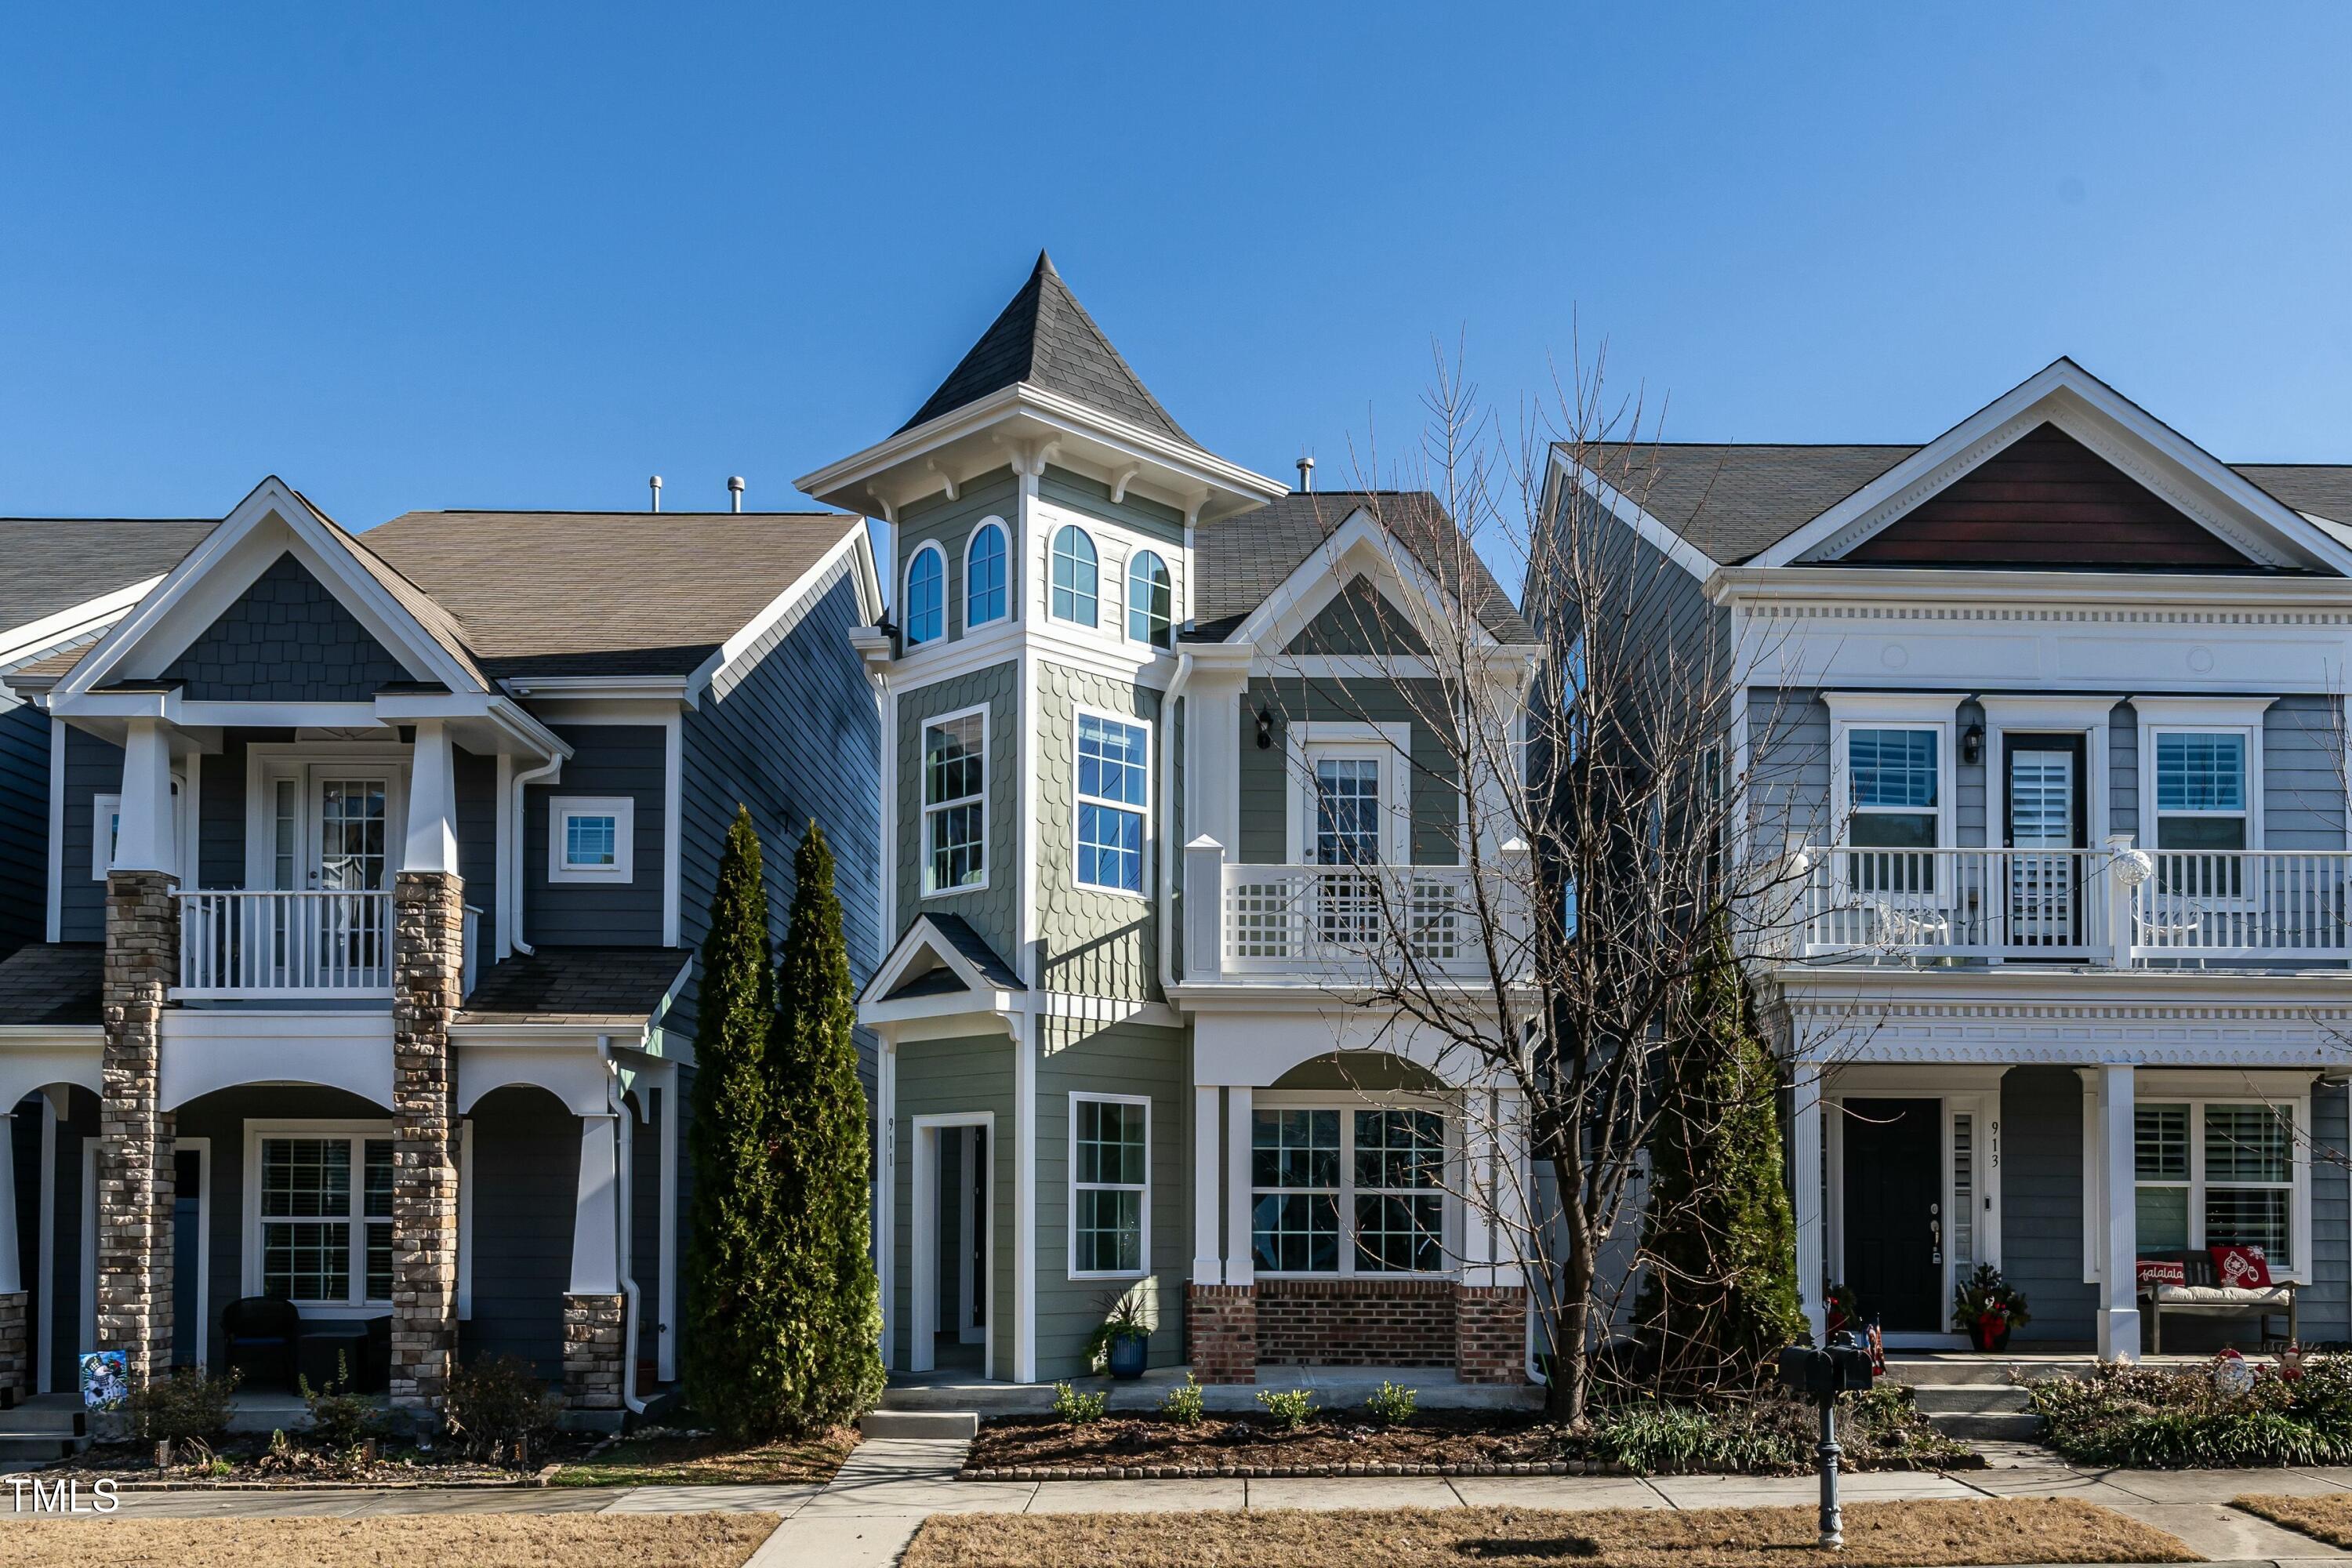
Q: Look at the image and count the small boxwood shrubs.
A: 4